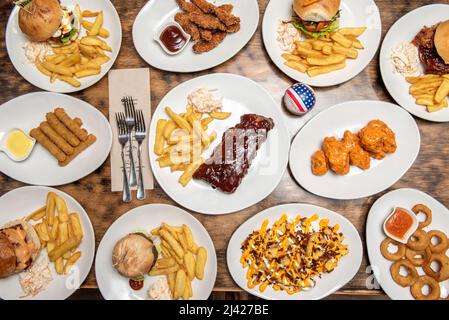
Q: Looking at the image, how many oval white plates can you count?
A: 5